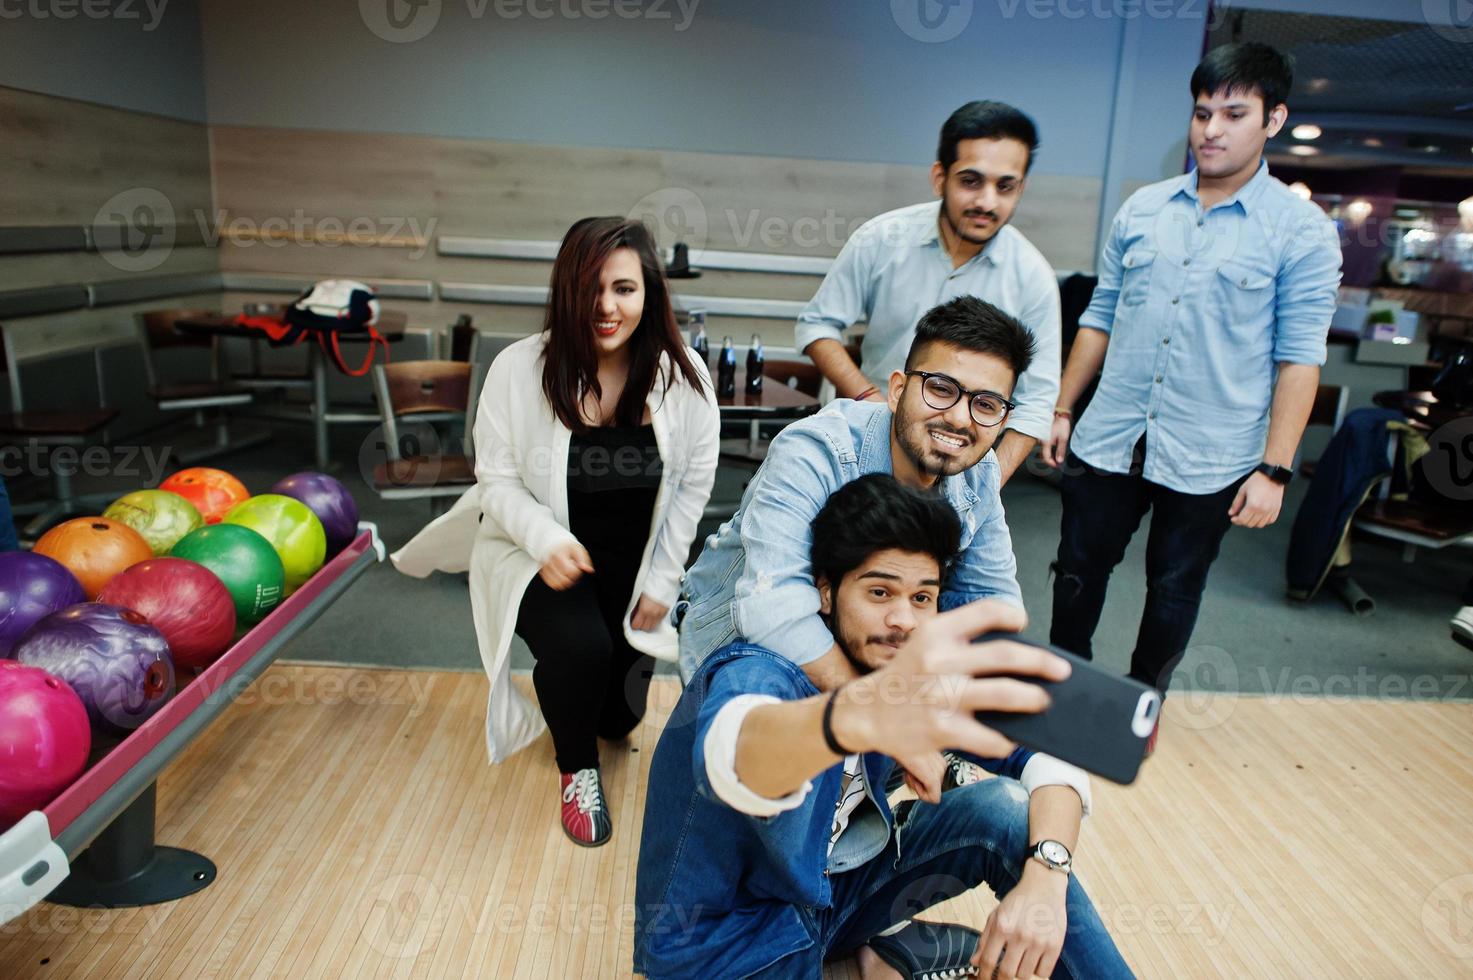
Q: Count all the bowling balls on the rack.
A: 10